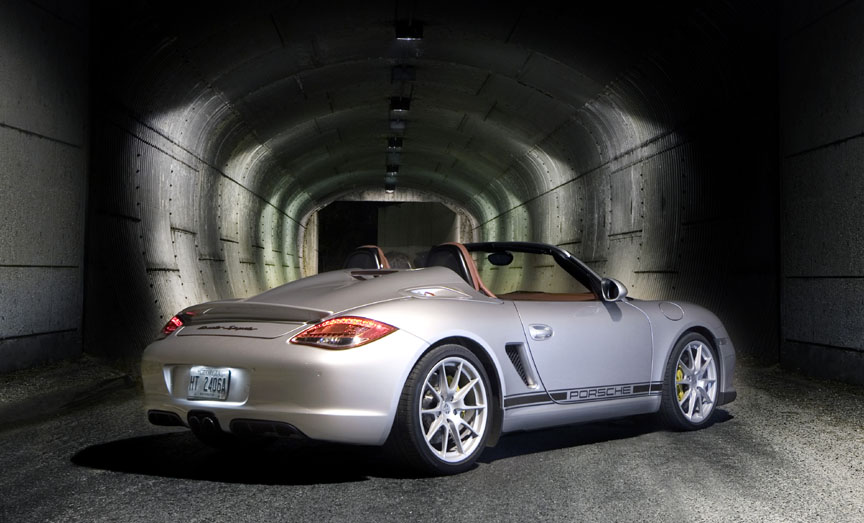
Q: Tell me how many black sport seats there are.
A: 2